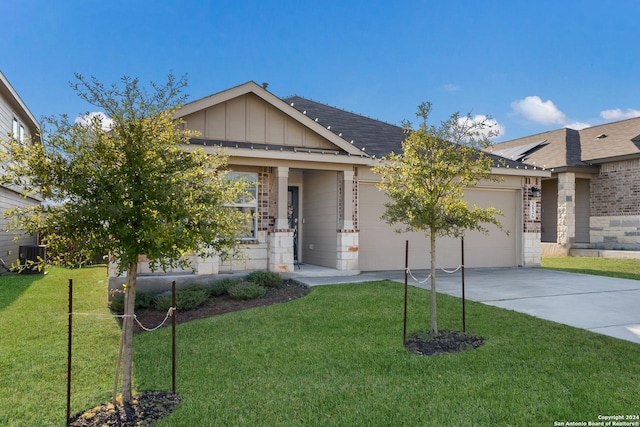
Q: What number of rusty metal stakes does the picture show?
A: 4